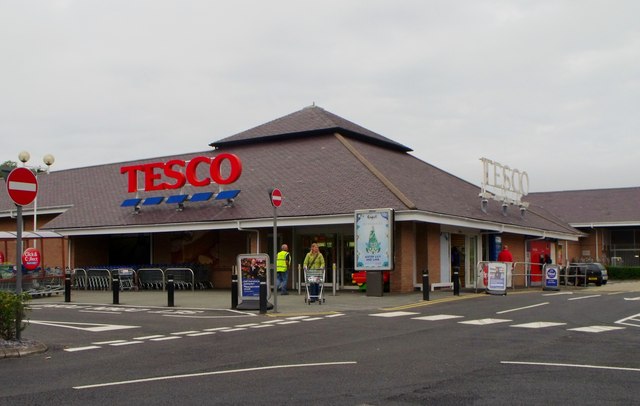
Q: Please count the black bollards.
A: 7